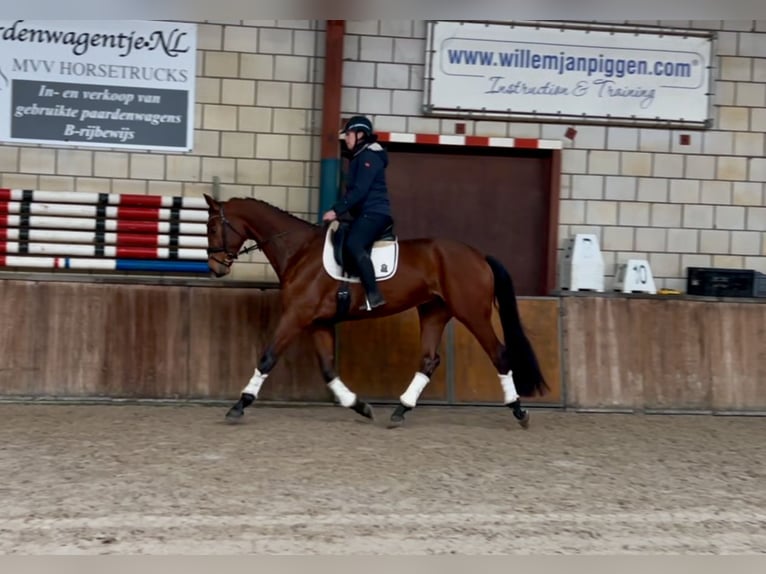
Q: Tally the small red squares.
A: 3